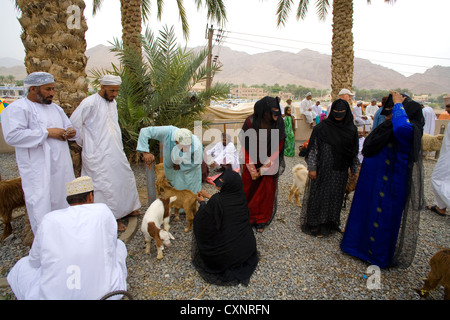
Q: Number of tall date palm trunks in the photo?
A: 3